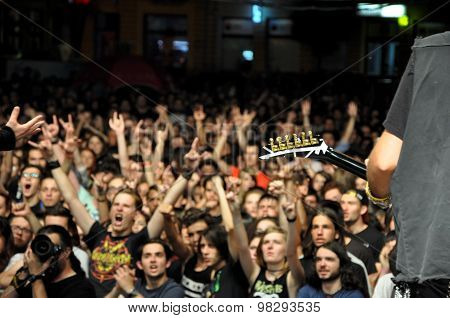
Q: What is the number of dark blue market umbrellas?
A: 0